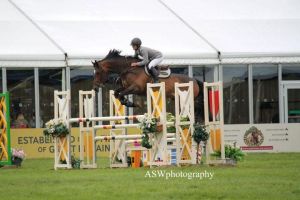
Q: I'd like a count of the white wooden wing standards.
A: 6